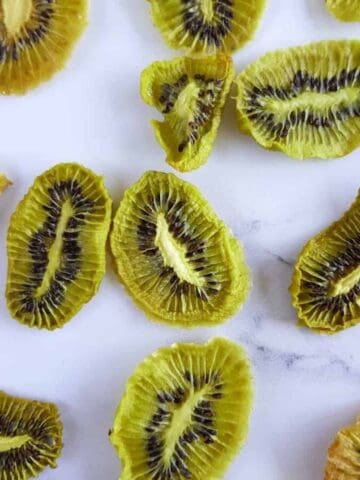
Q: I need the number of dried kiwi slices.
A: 12